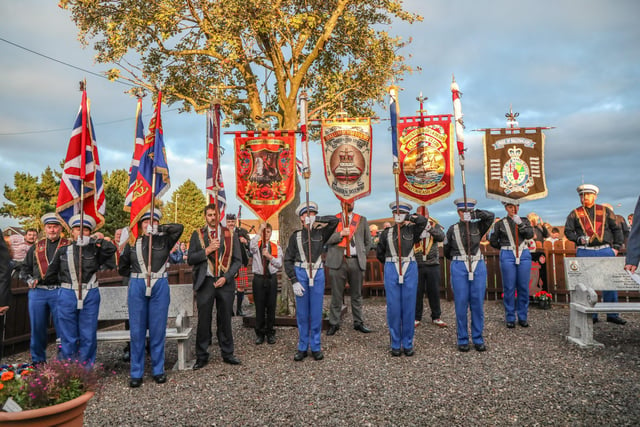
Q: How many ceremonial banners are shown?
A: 4